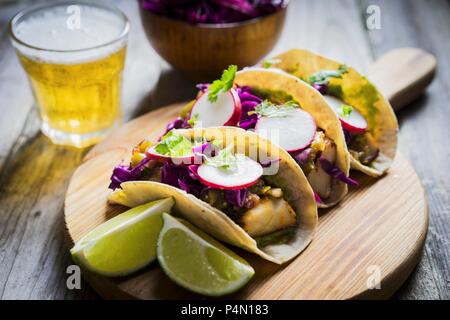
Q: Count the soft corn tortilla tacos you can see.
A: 3